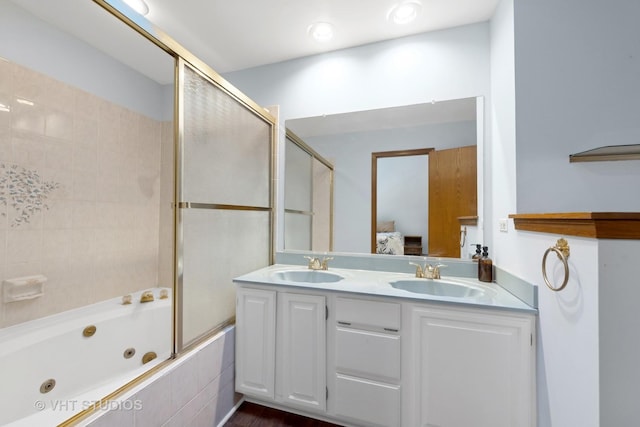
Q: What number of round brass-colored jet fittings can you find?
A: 4